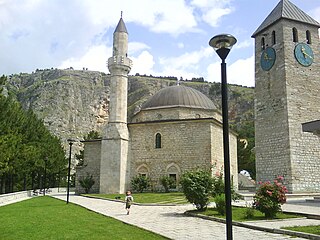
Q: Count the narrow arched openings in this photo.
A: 5